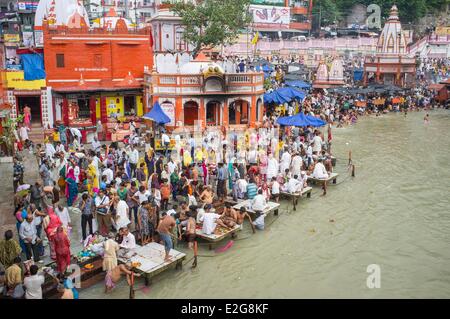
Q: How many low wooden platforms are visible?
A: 5